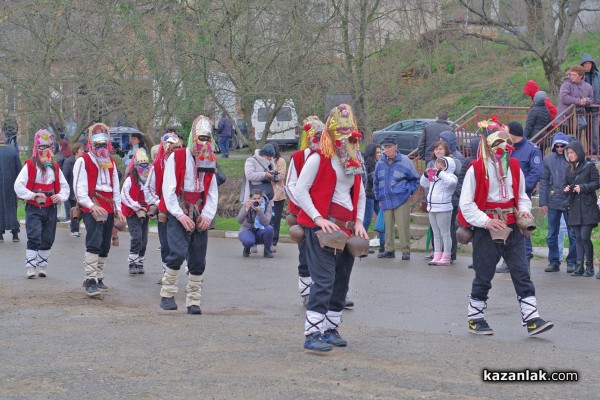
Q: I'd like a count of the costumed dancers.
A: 8